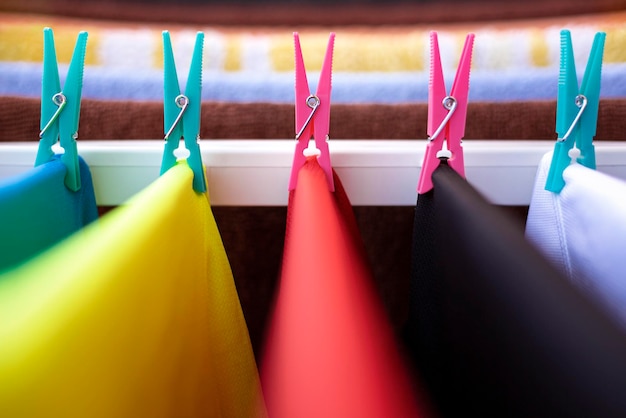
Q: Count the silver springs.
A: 5